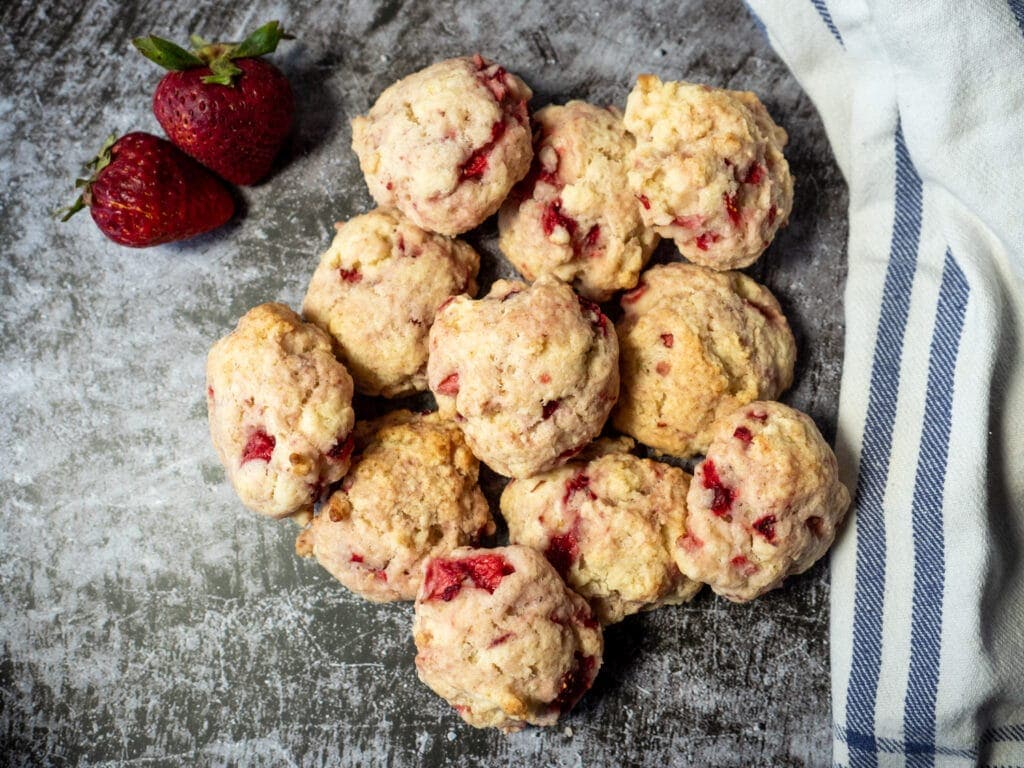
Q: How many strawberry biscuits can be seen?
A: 11